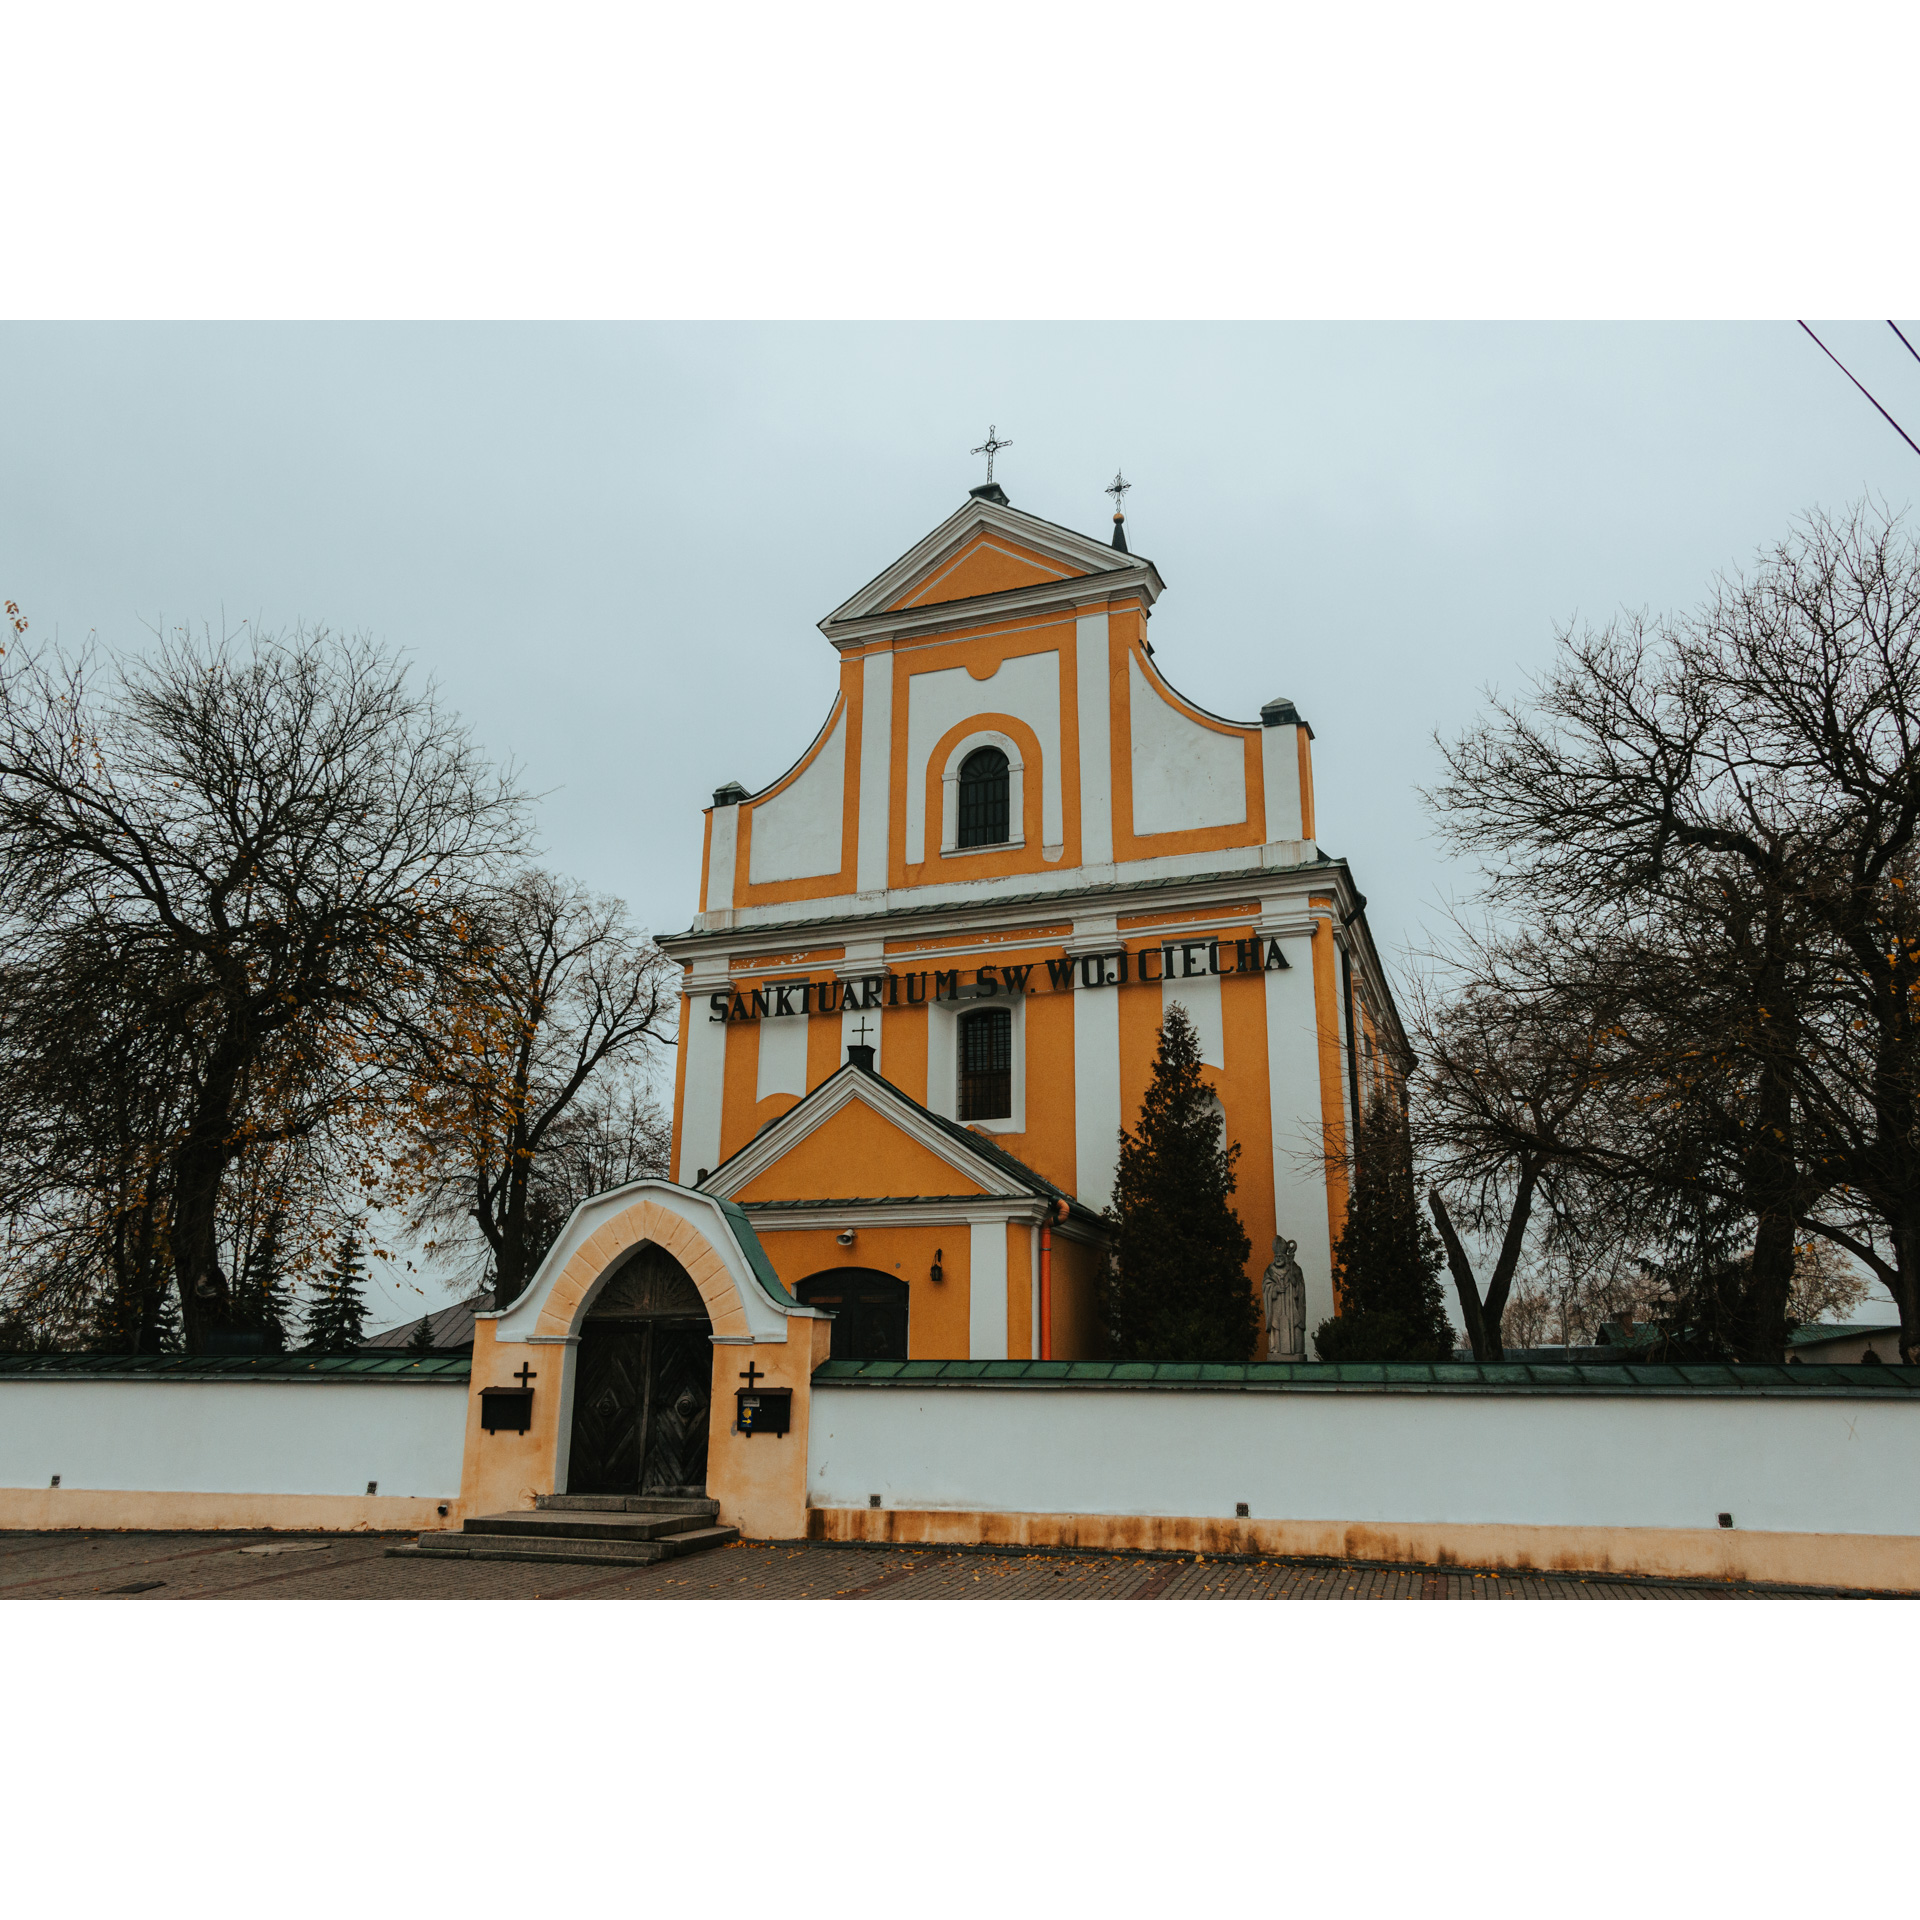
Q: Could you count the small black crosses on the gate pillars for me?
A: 2